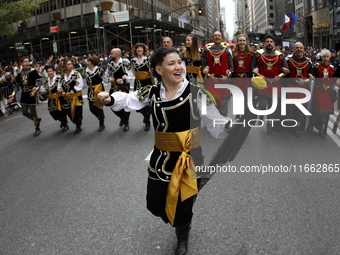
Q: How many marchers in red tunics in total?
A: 5